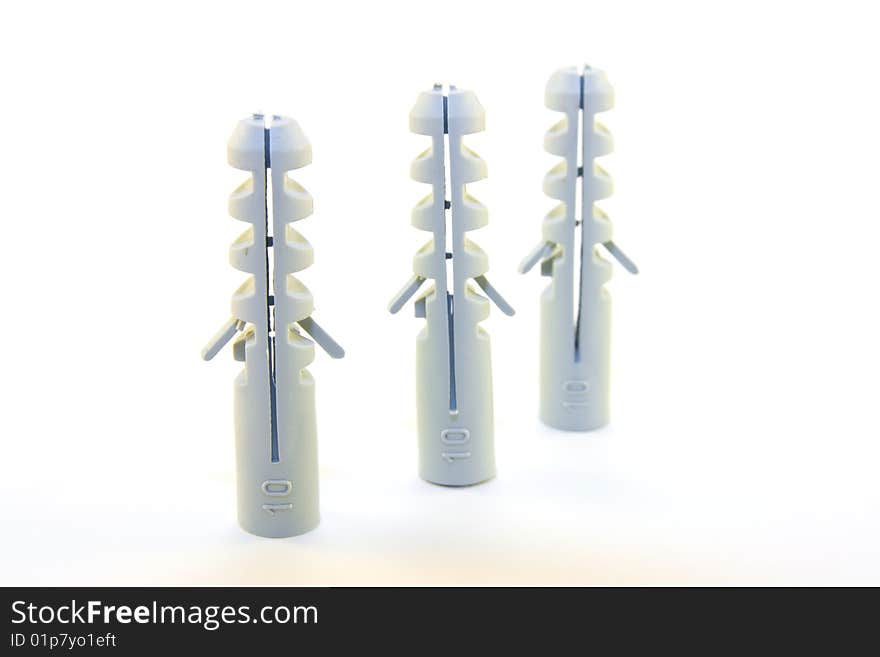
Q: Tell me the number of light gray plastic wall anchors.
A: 3